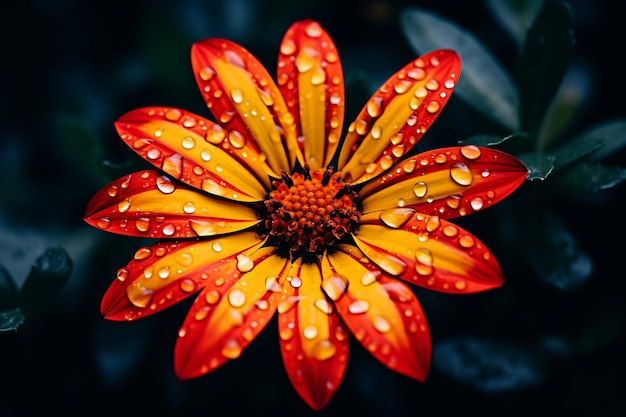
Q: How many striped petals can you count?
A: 11